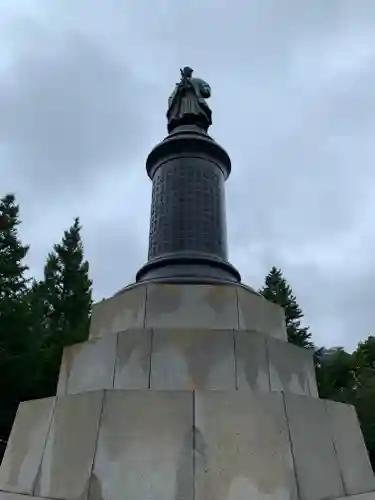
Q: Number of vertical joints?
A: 11